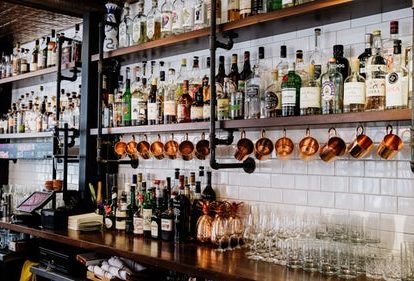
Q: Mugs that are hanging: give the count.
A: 14